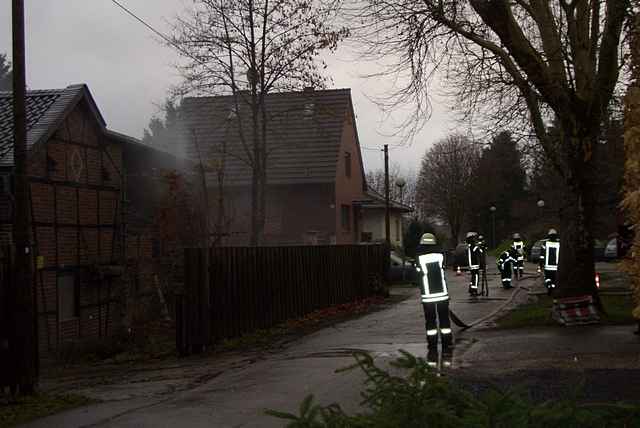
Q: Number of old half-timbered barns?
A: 1